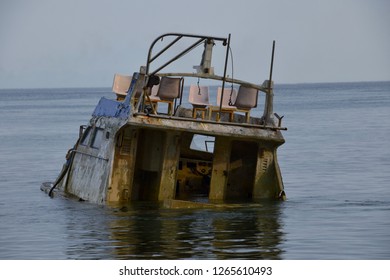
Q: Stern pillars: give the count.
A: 4